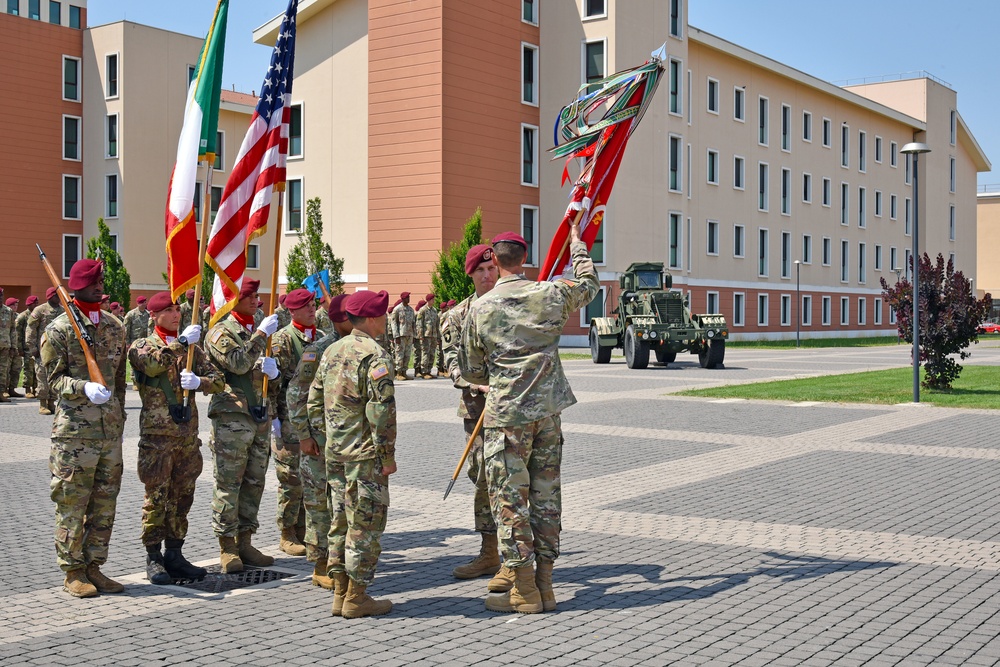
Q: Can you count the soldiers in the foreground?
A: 8